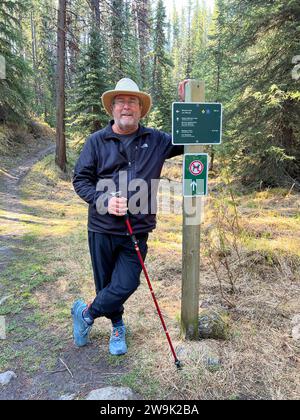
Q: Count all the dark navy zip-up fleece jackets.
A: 1